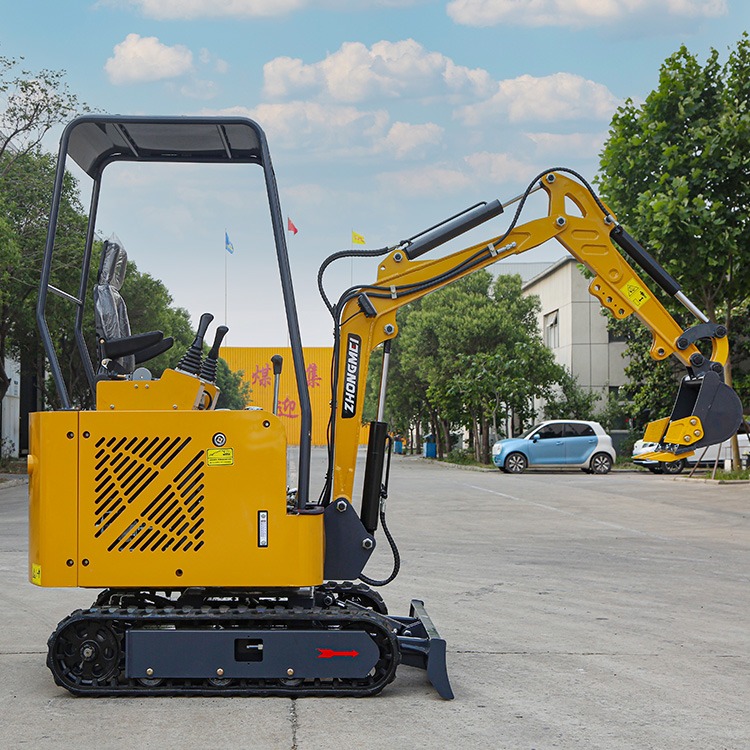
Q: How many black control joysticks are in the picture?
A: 2